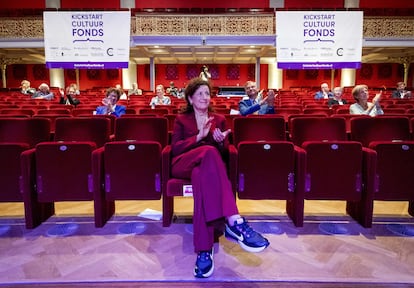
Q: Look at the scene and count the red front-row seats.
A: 7